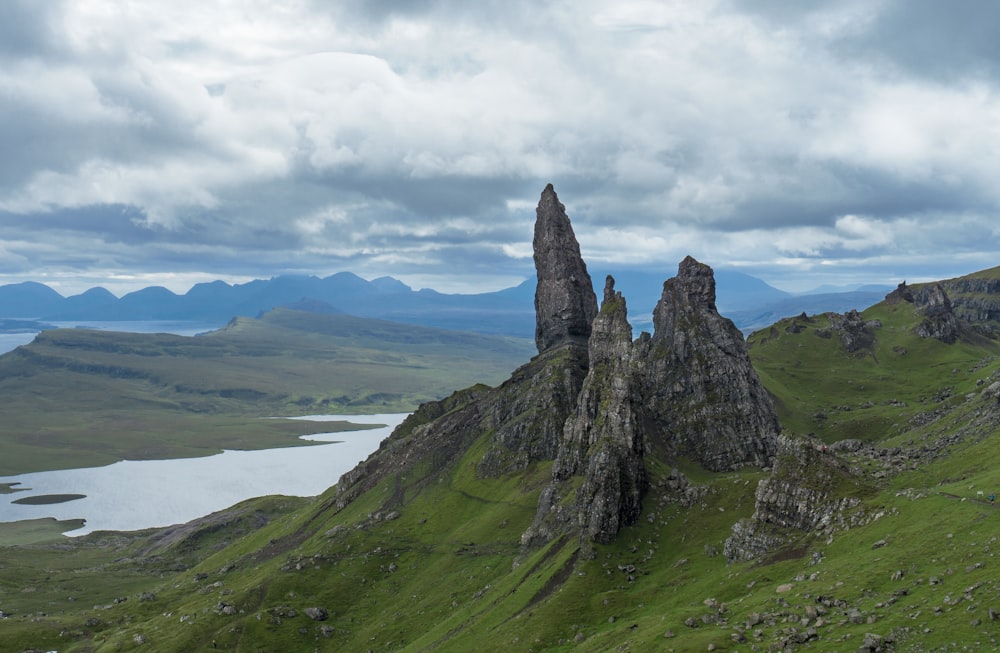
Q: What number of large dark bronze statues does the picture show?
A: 0